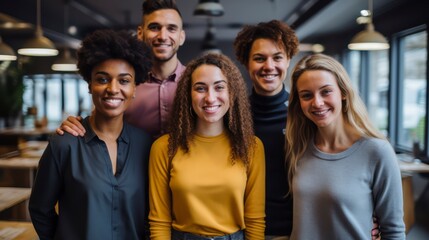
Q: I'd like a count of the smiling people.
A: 5